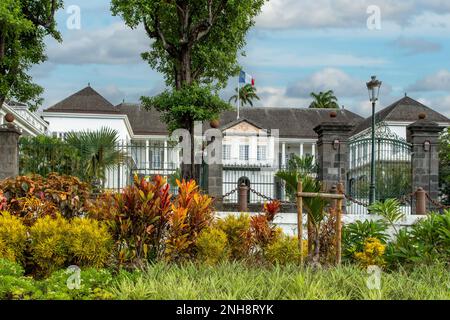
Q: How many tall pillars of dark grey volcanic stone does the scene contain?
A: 4